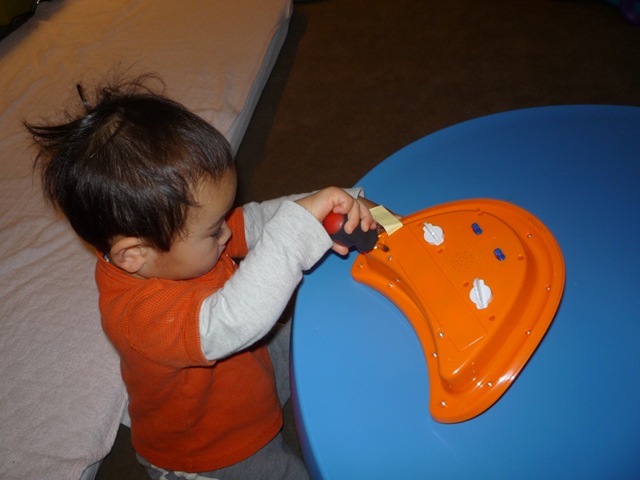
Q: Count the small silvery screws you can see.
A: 10